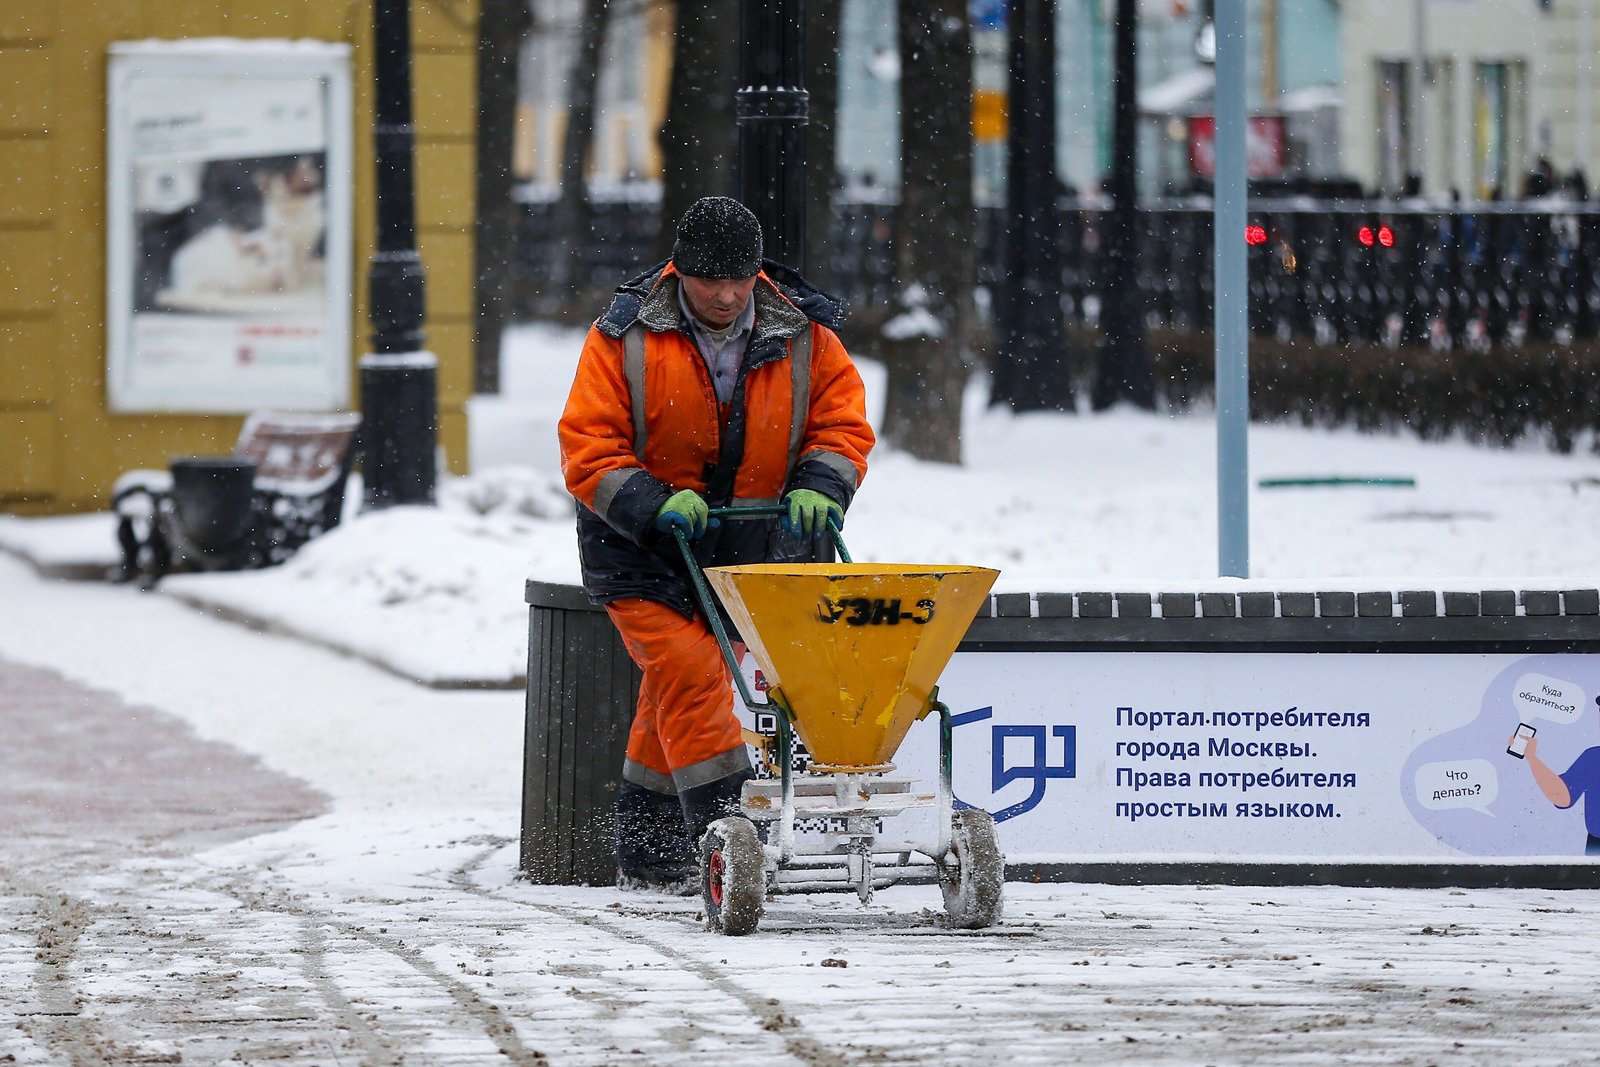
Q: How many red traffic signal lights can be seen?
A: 3